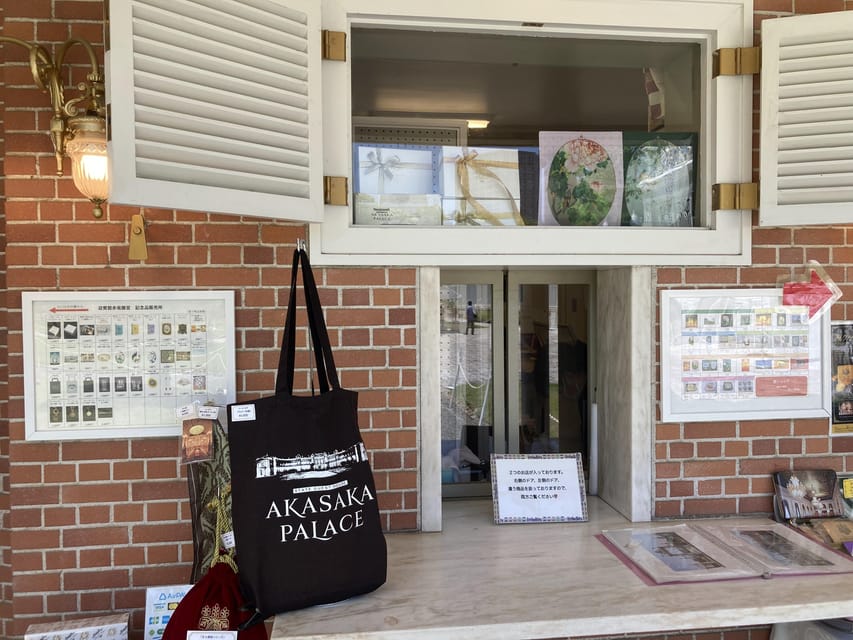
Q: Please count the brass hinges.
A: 4